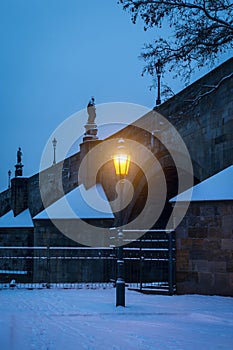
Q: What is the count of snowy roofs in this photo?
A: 3